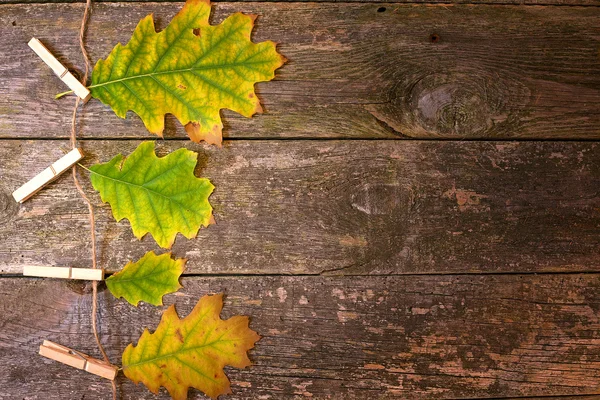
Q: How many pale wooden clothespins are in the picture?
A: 4